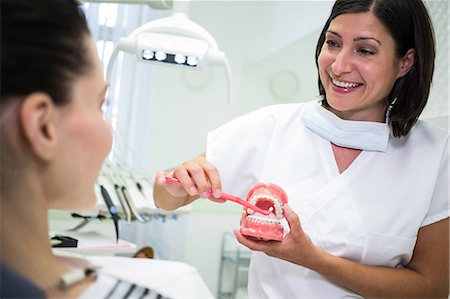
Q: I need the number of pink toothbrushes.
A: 1